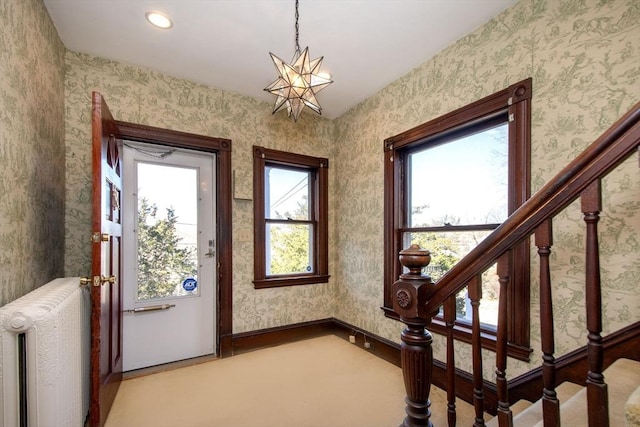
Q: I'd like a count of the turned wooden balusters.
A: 5